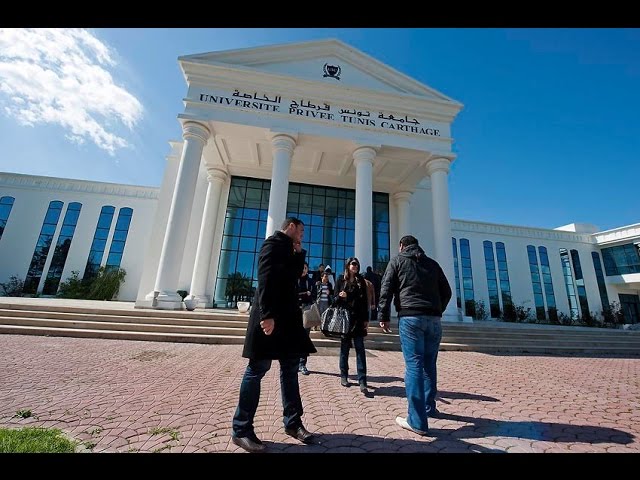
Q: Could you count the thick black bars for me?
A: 2